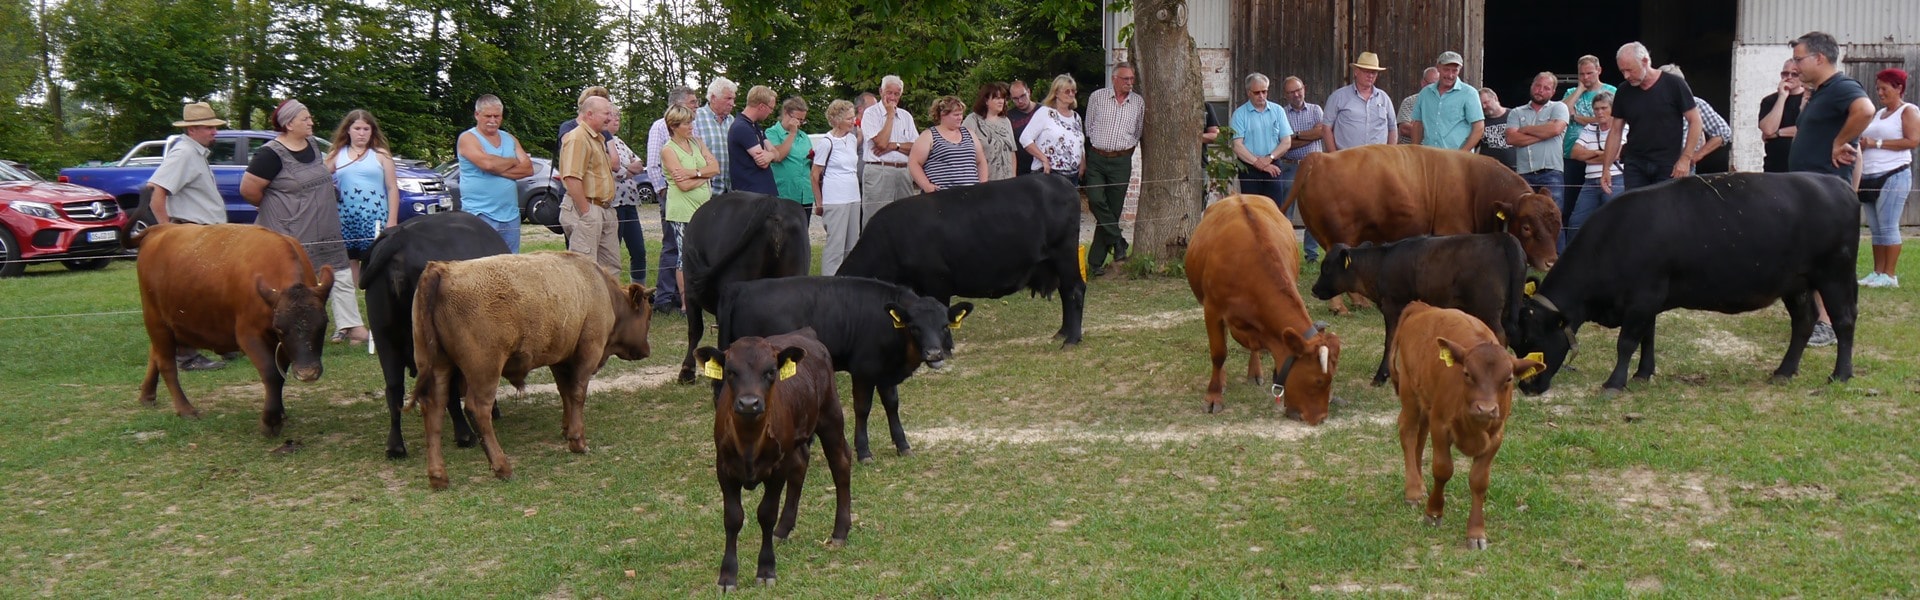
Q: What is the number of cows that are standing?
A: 12